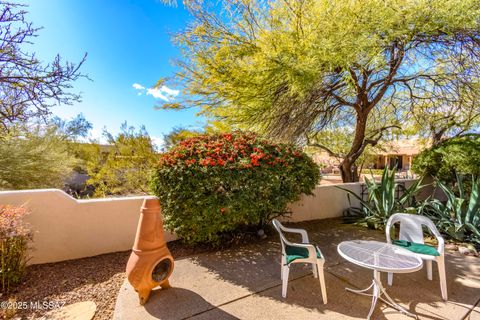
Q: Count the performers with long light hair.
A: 0